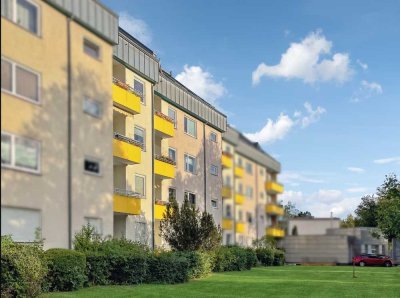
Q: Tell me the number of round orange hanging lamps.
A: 0